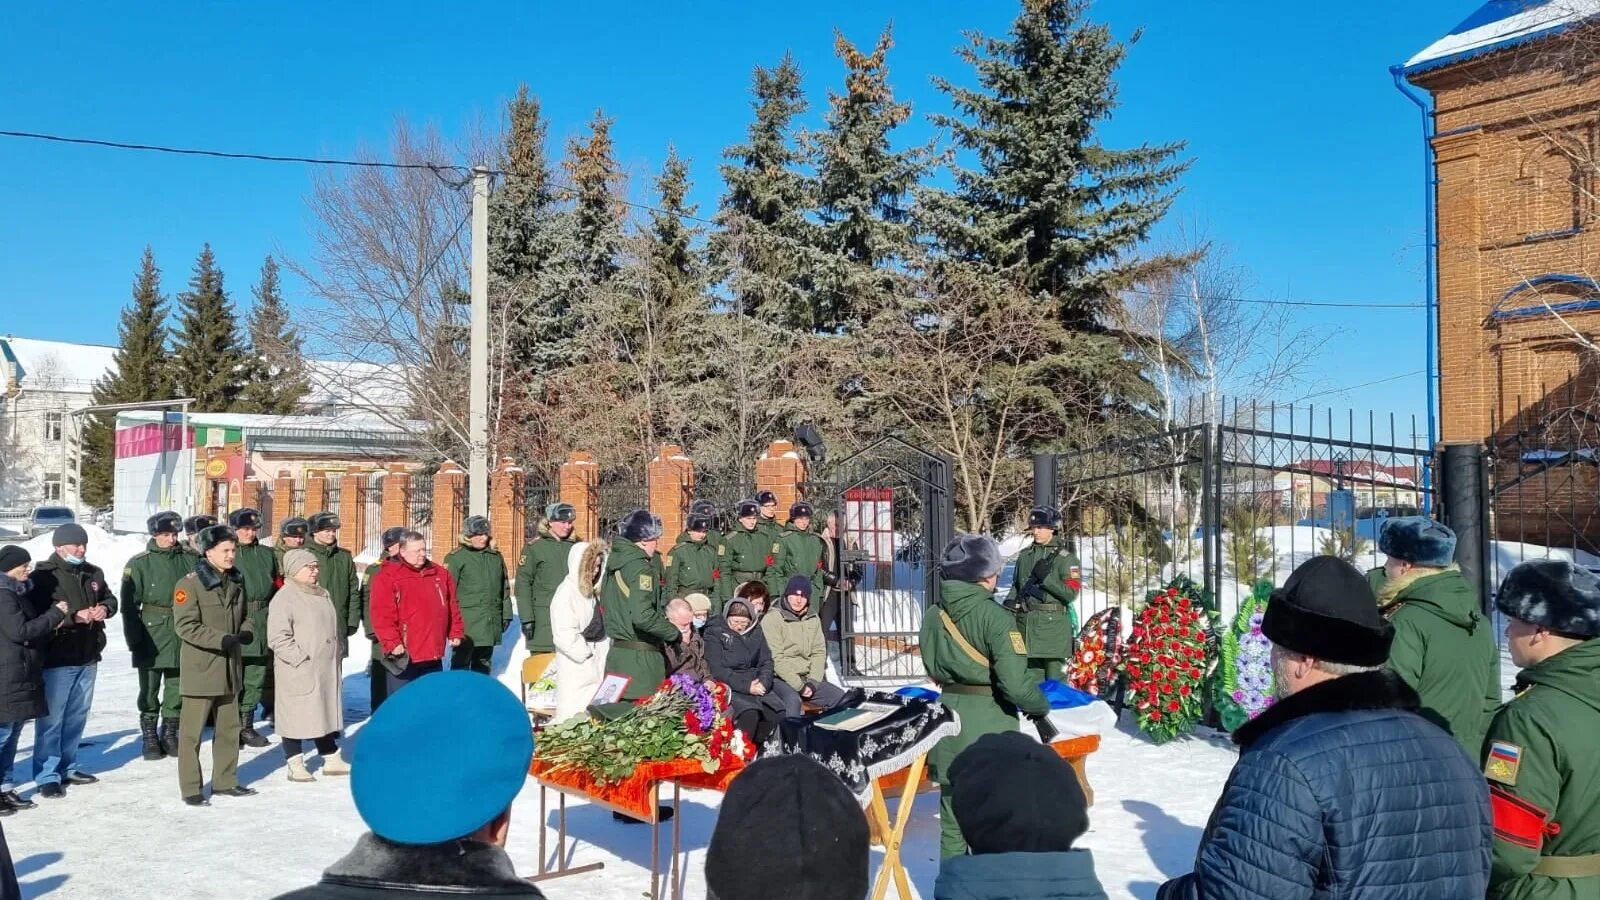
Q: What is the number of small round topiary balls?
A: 0